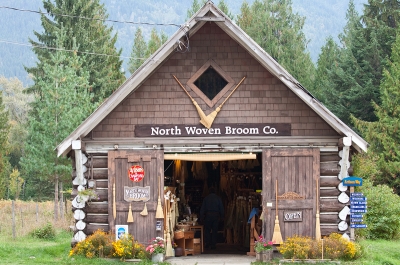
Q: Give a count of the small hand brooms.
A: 2